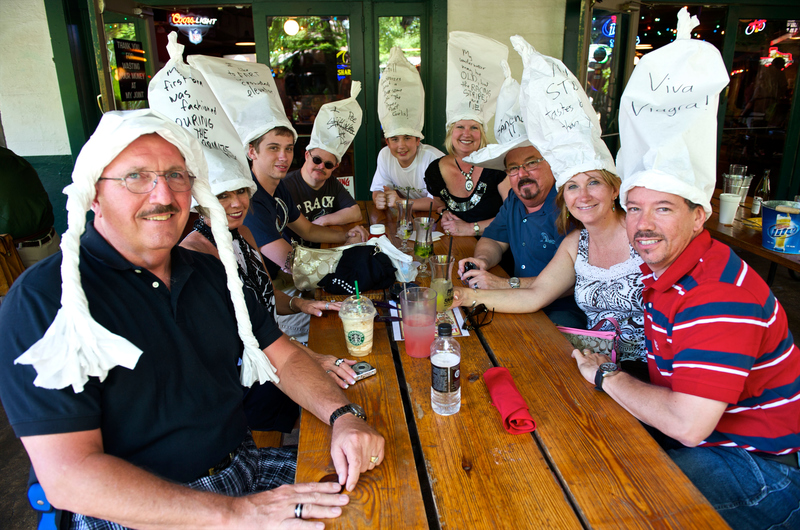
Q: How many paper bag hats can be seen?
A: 9